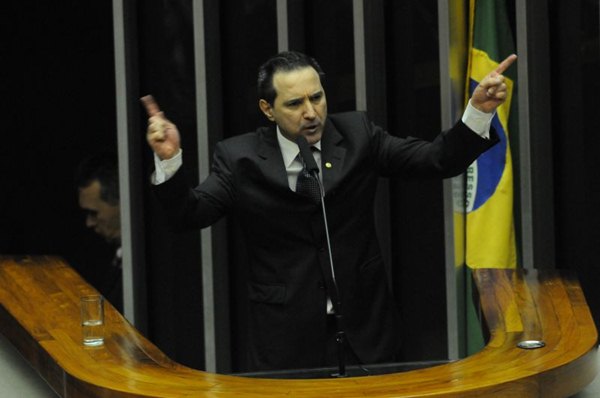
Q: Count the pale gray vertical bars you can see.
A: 6